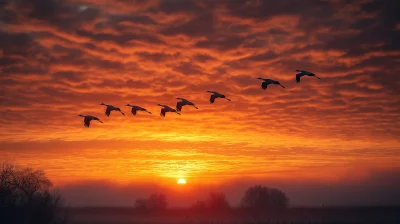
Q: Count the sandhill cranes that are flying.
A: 8